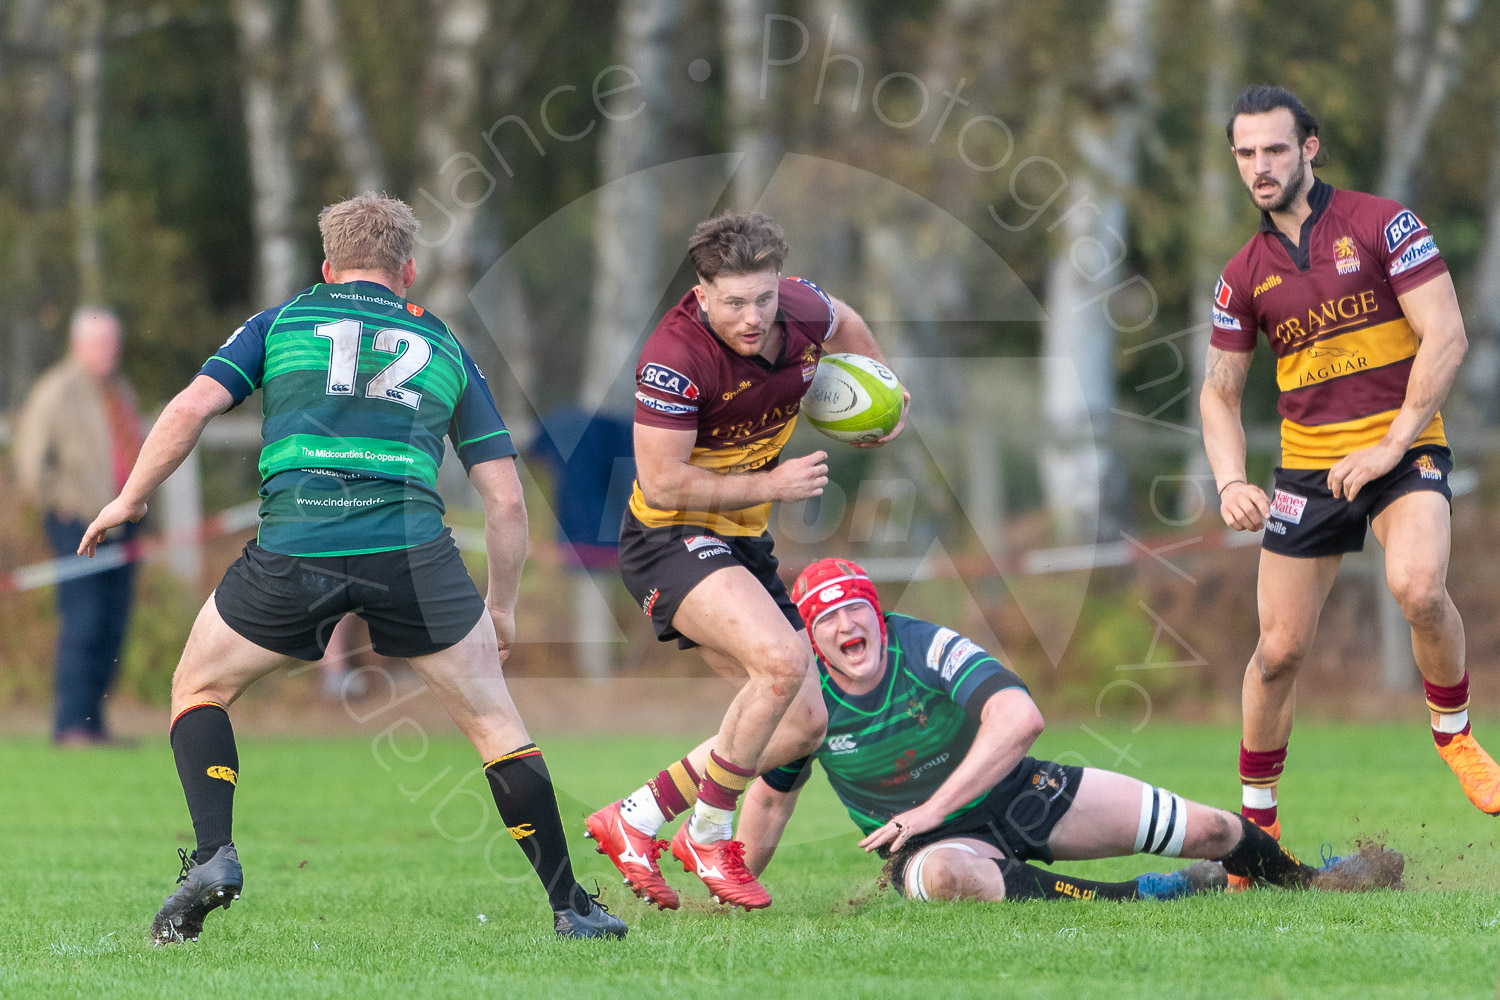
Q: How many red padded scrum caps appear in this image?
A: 1